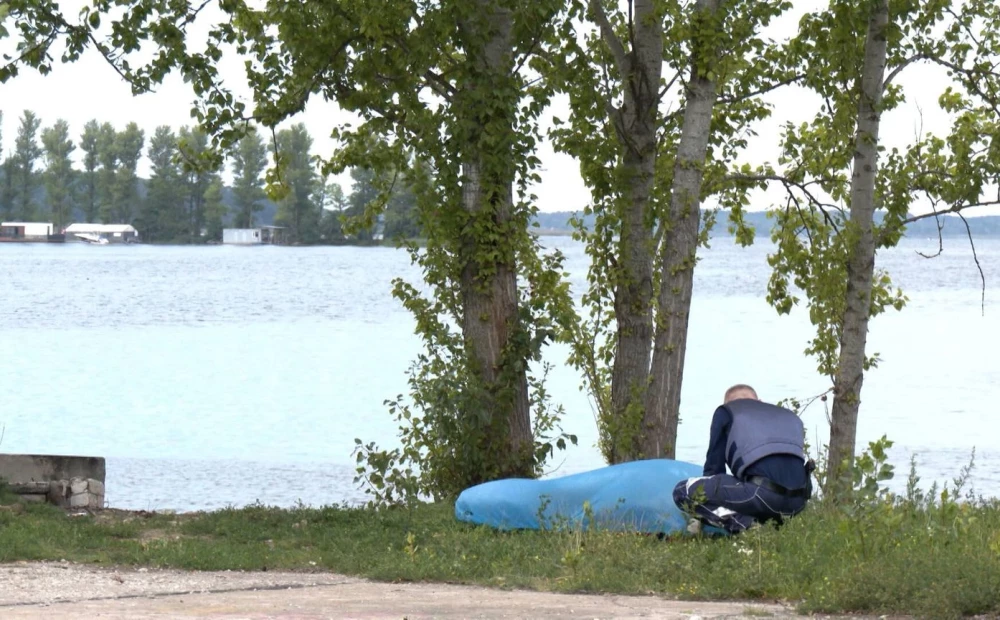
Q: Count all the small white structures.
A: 3